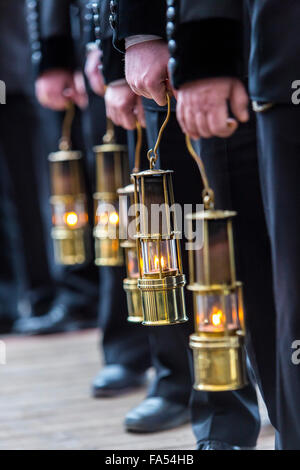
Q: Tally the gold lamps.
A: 5